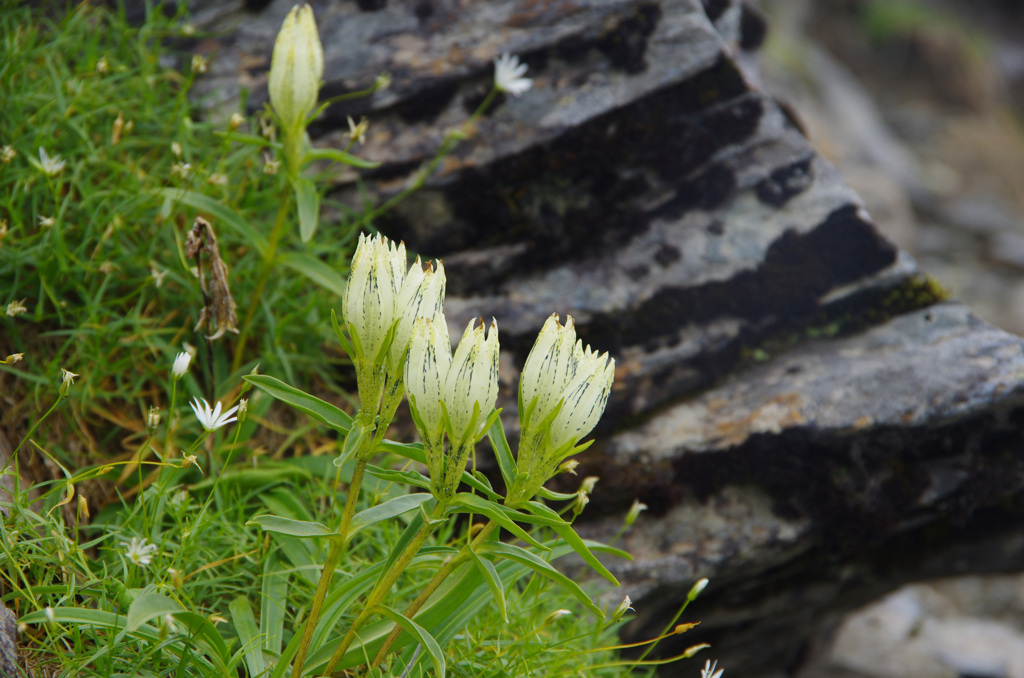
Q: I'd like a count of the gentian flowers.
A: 7